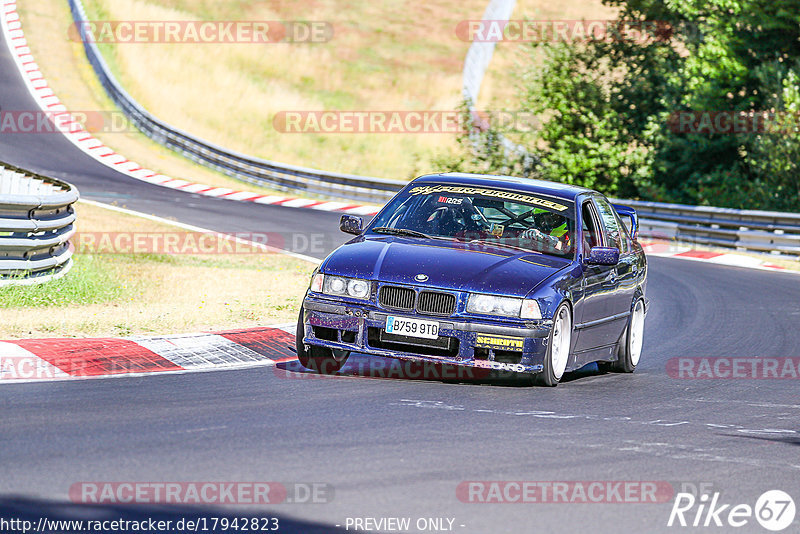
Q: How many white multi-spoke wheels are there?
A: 2